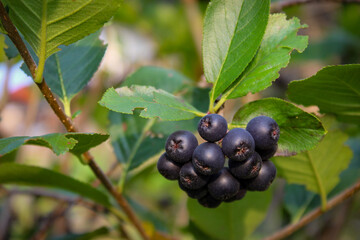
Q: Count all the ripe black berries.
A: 14